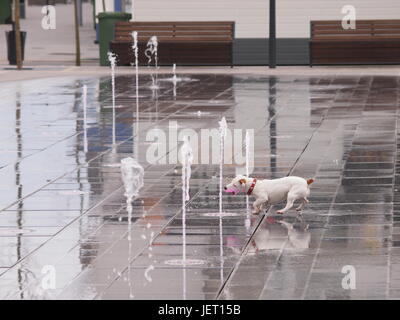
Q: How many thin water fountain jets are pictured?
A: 9